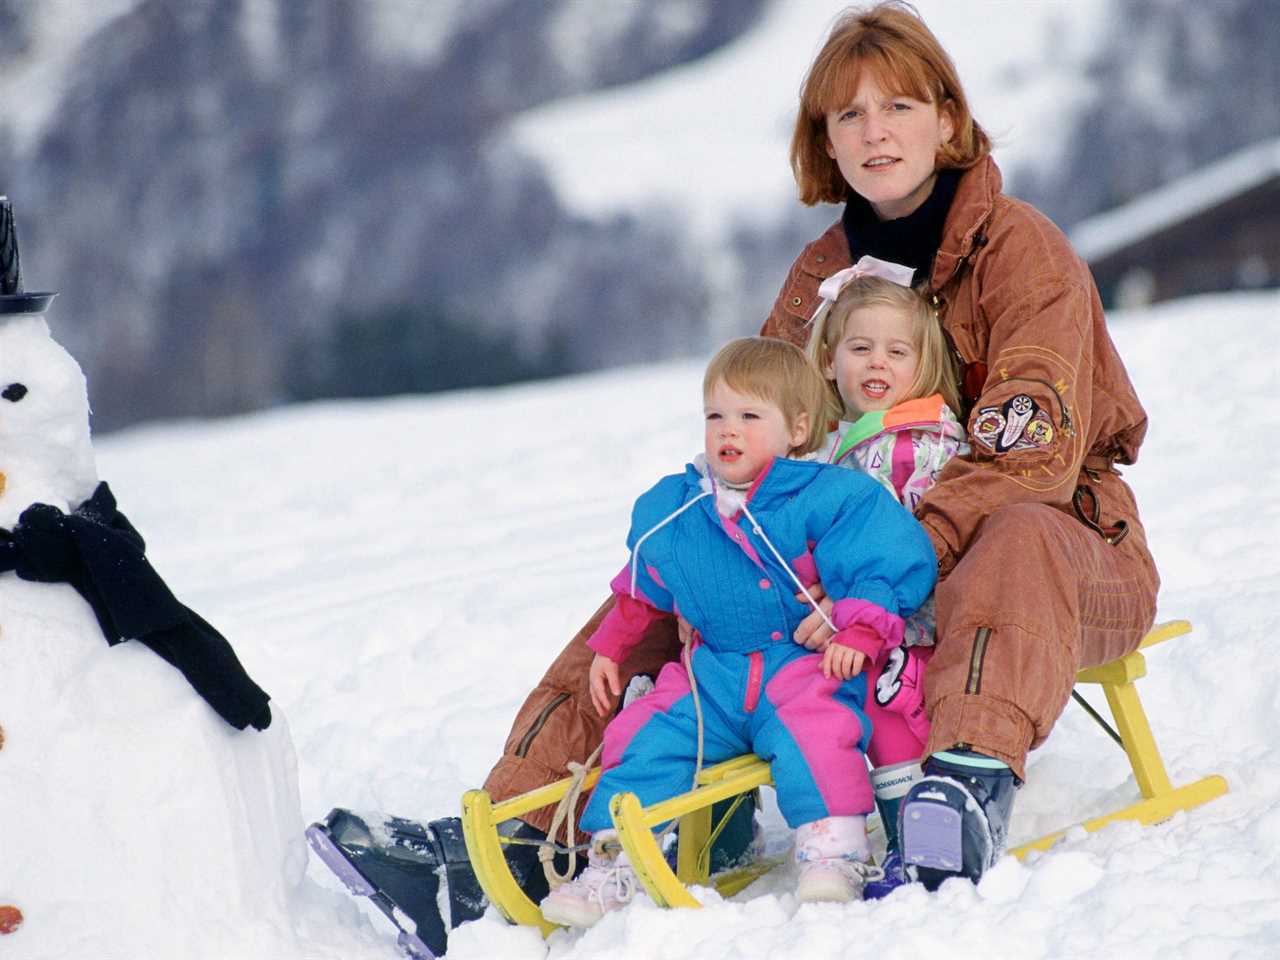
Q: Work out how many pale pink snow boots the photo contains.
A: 2